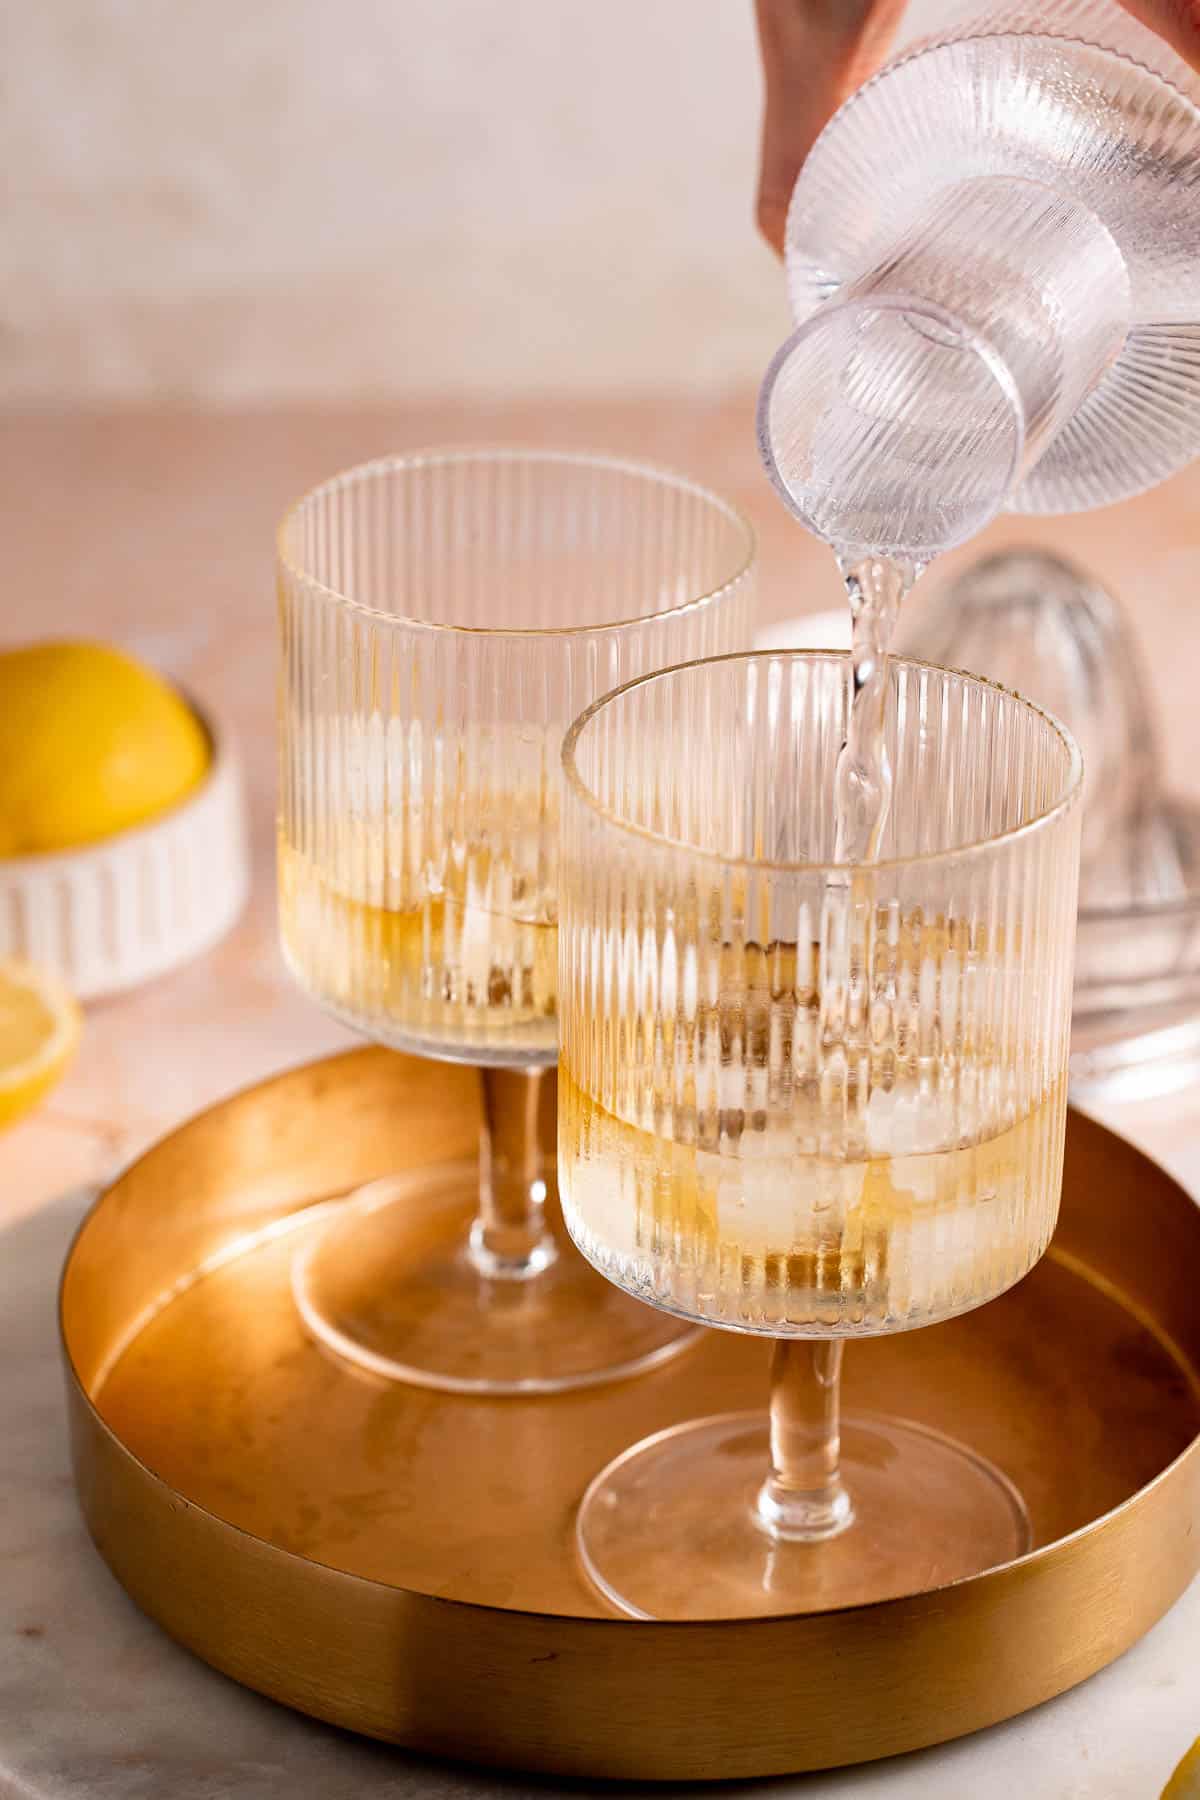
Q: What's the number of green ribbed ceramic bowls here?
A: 0